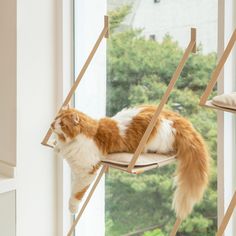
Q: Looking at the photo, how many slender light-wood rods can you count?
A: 6